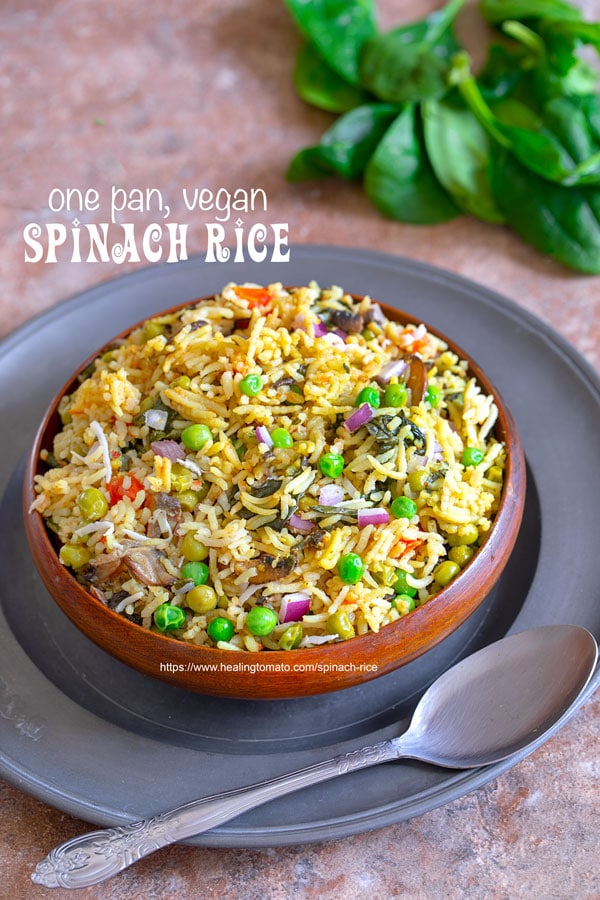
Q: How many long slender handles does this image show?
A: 1